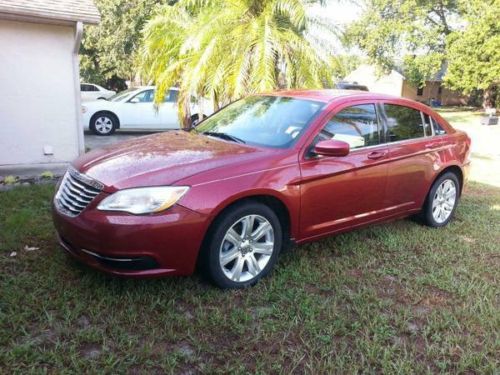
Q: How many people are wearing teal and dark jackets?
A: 0